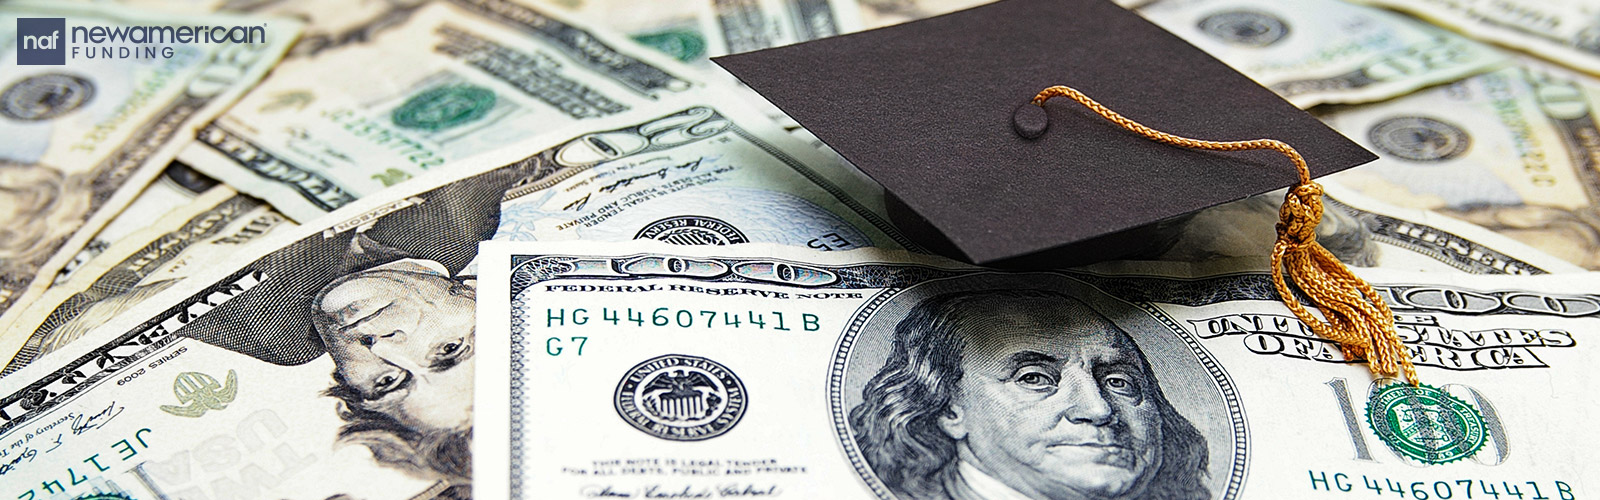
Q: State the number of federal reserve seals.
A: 5